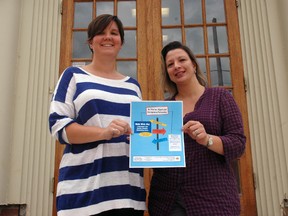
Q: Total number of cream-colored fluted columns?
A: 2